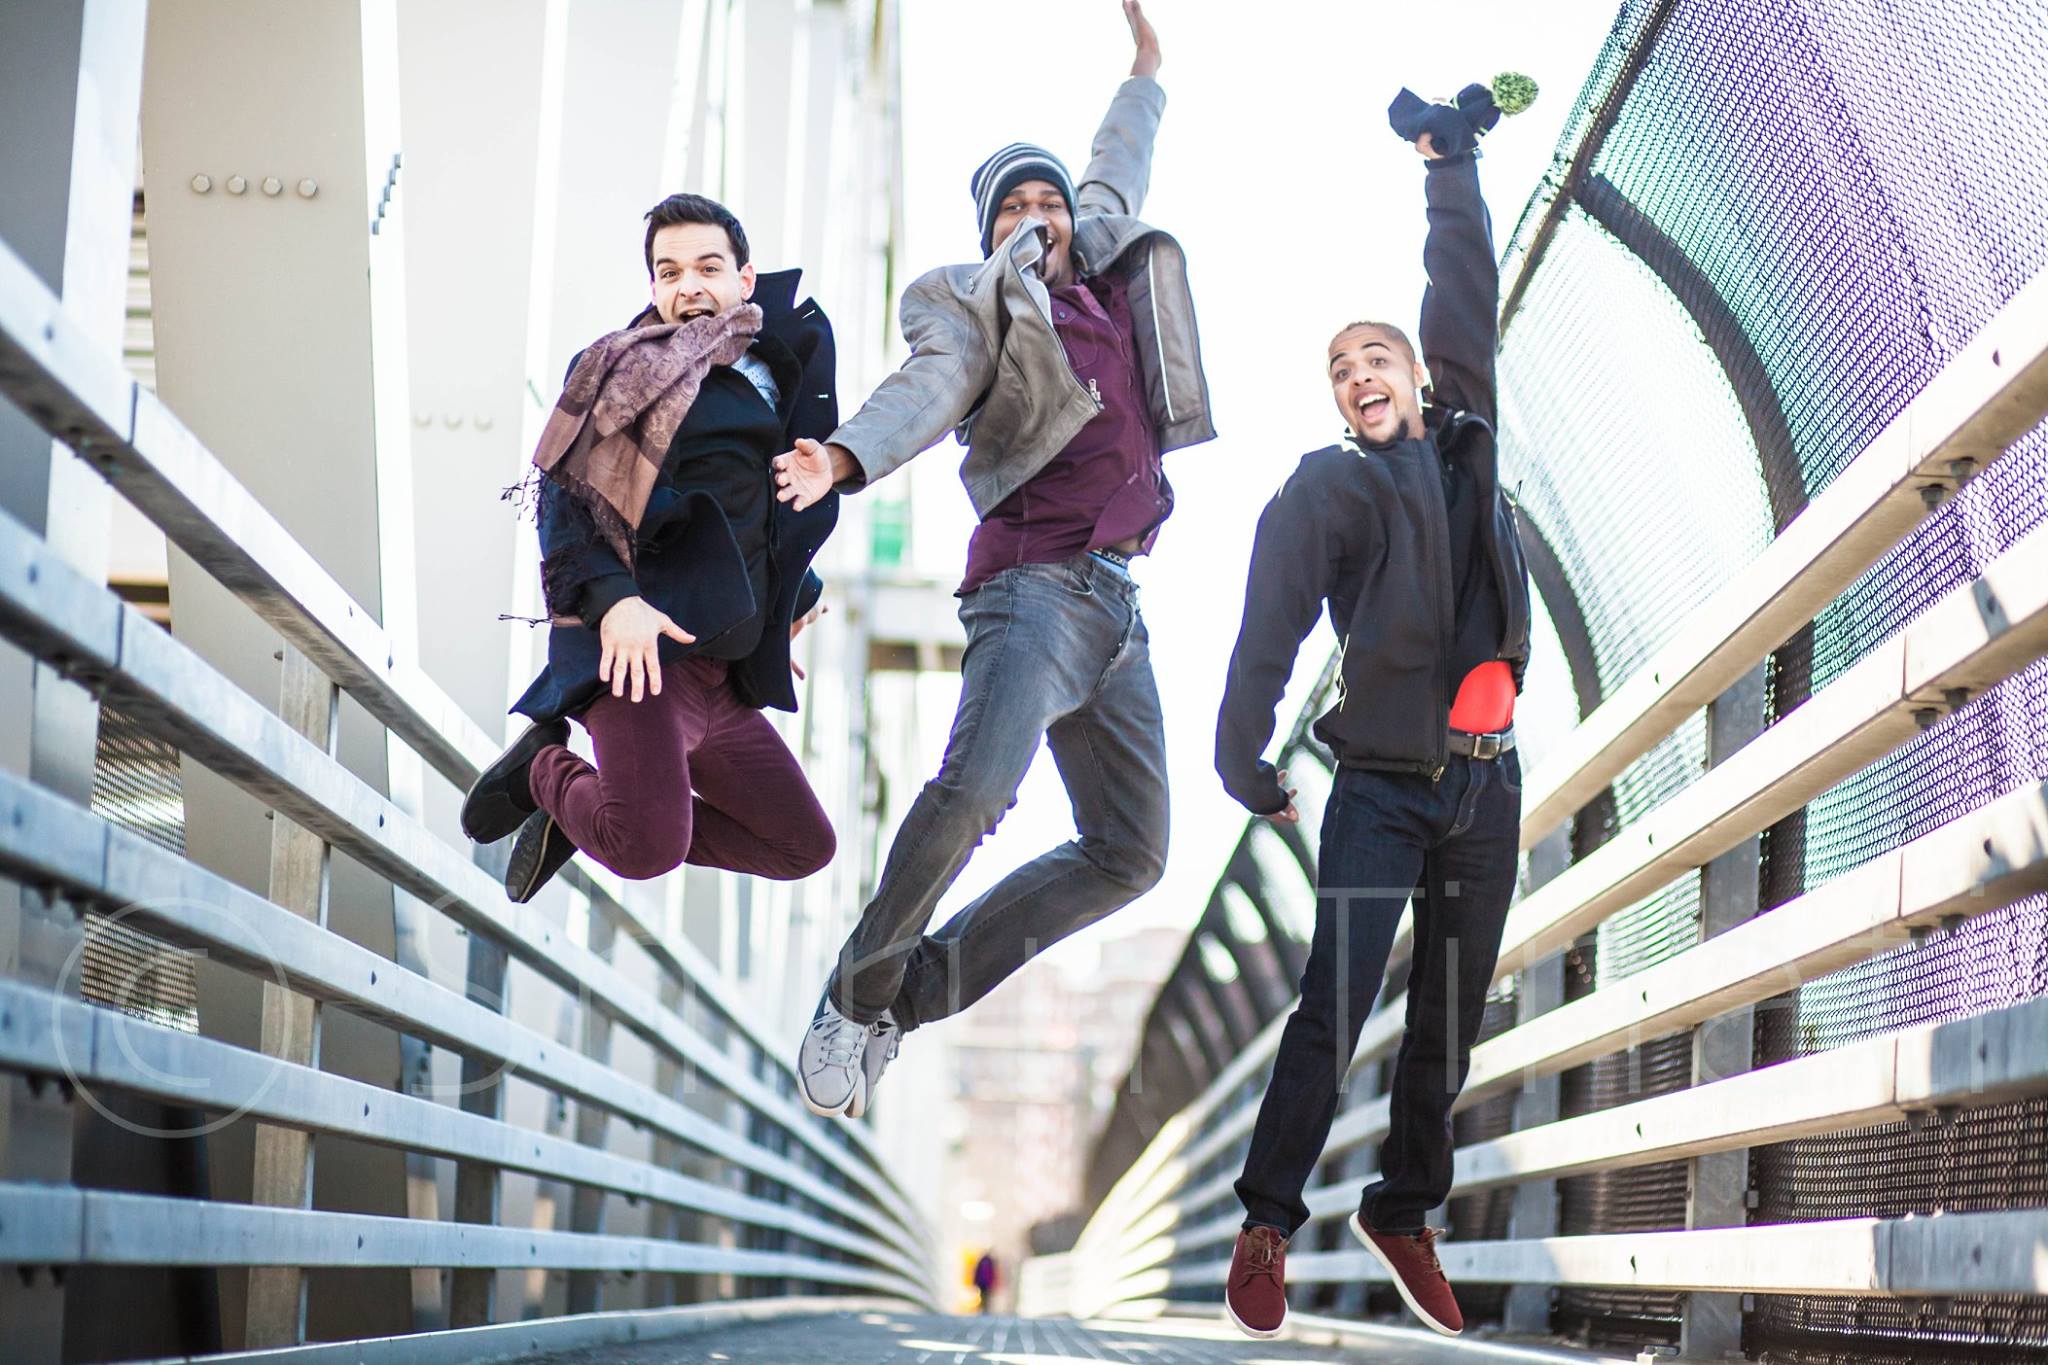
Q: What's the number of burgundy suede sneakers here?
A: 2